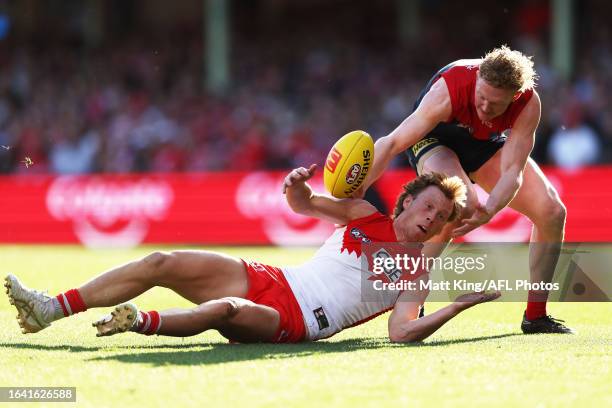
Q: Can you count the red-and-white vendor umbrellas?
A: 0